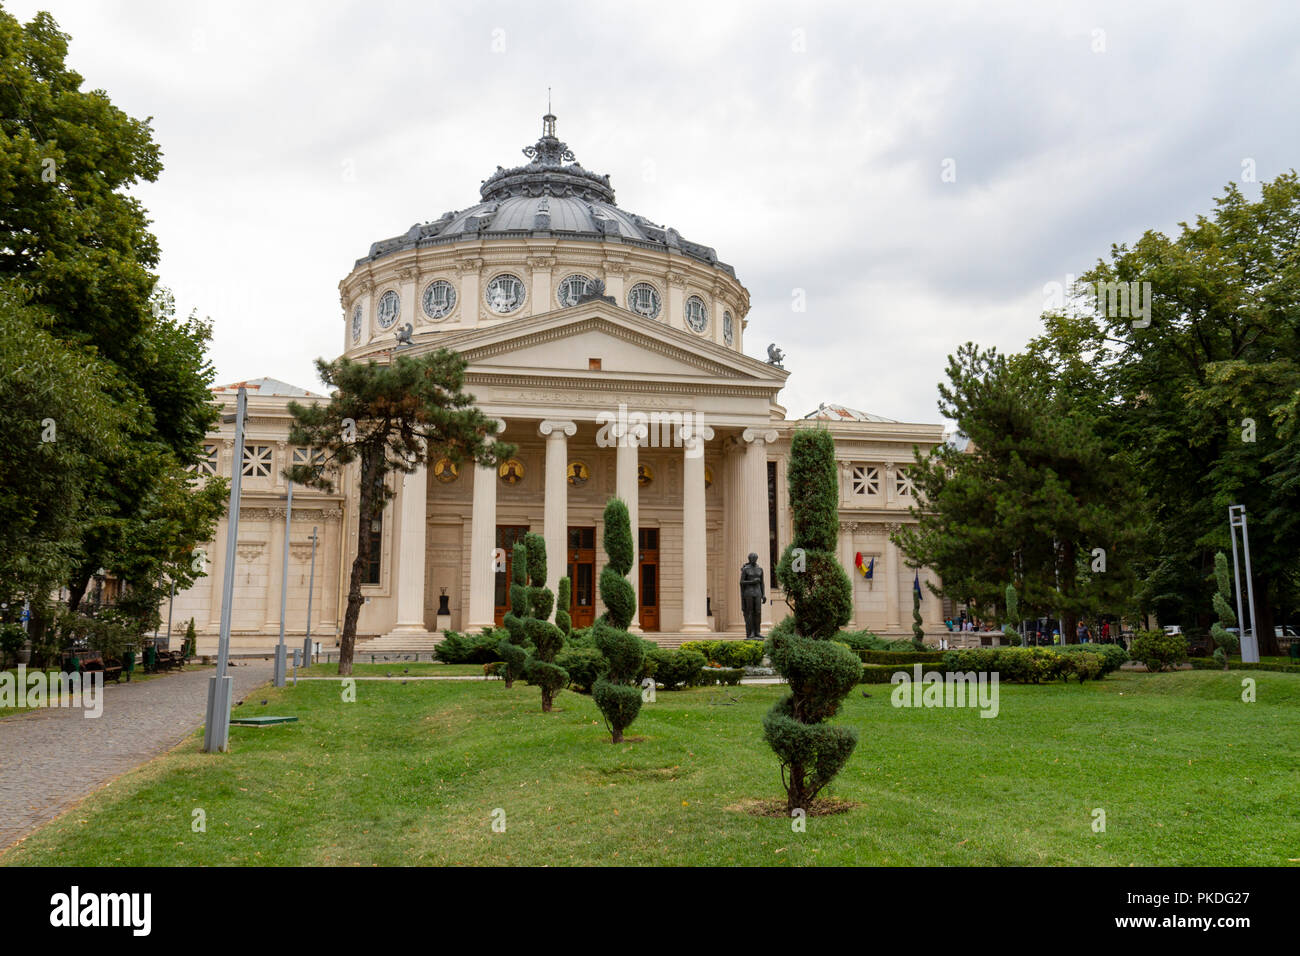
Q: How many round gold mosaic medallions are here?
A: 5